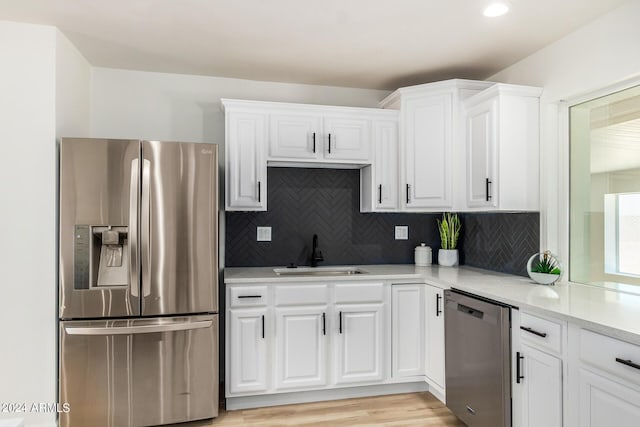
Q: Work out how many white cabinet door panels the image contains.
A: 13